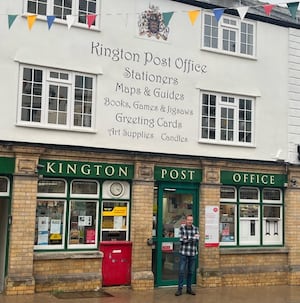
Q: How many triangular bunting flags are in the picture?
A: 11